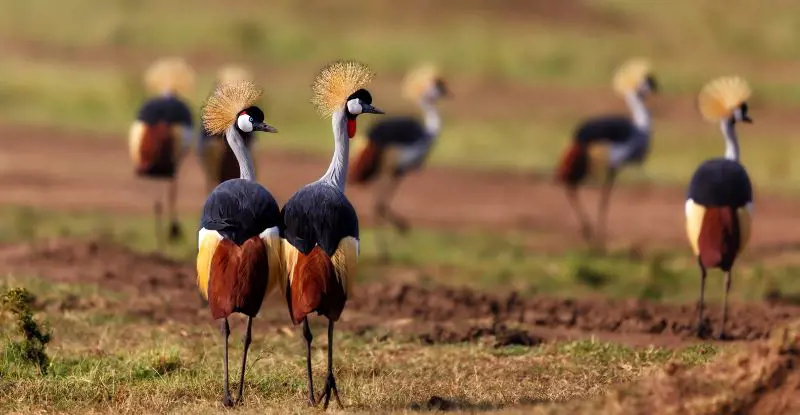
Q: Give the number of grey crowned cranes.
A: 7